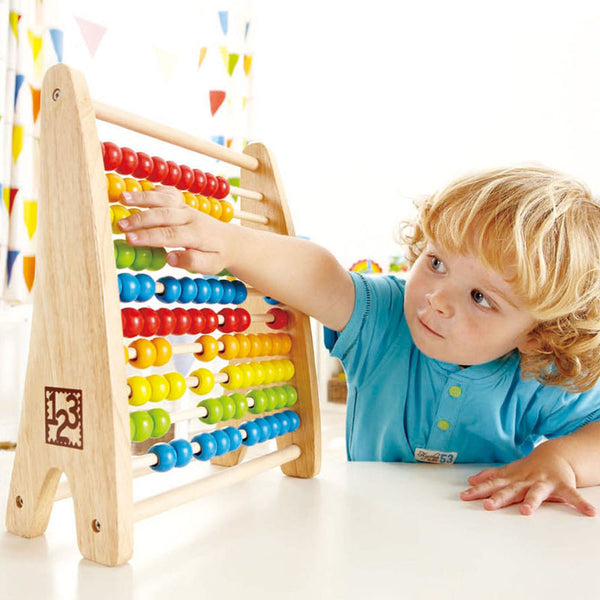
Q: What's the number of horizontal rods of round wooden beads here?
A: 10